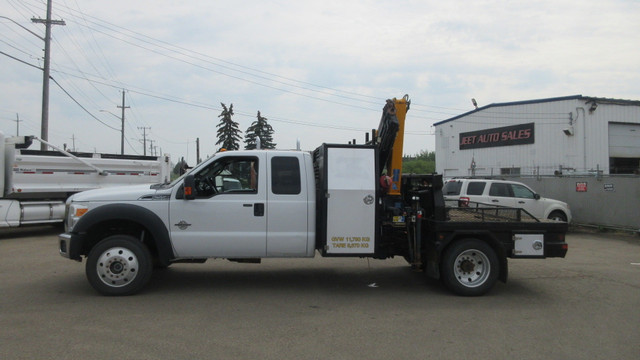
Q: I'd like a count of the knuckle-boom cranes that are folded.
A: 1